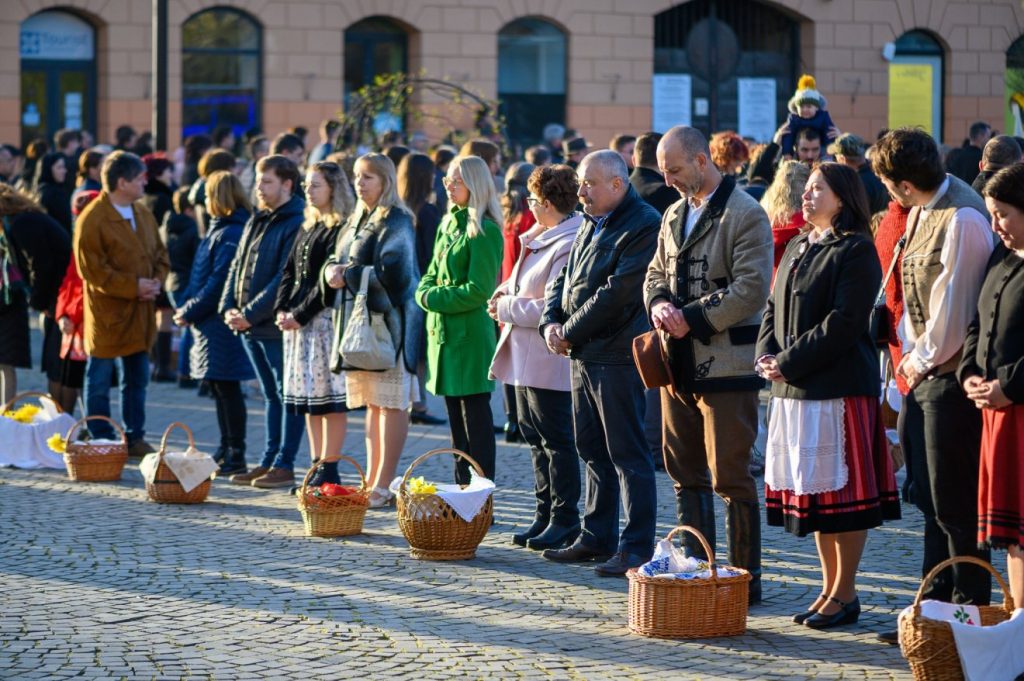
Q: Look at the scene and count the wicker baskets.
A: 7